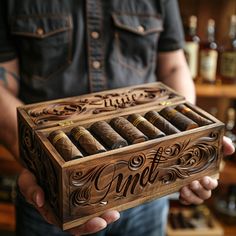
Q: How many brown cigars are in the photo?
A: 8